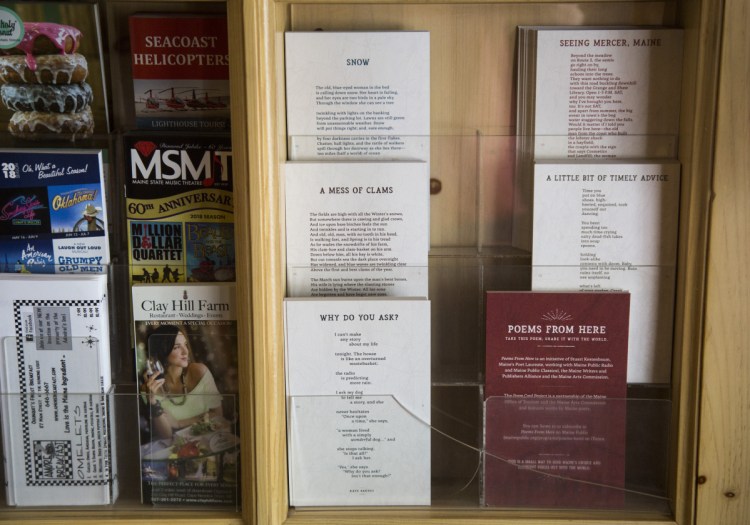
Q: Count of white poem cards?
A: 5